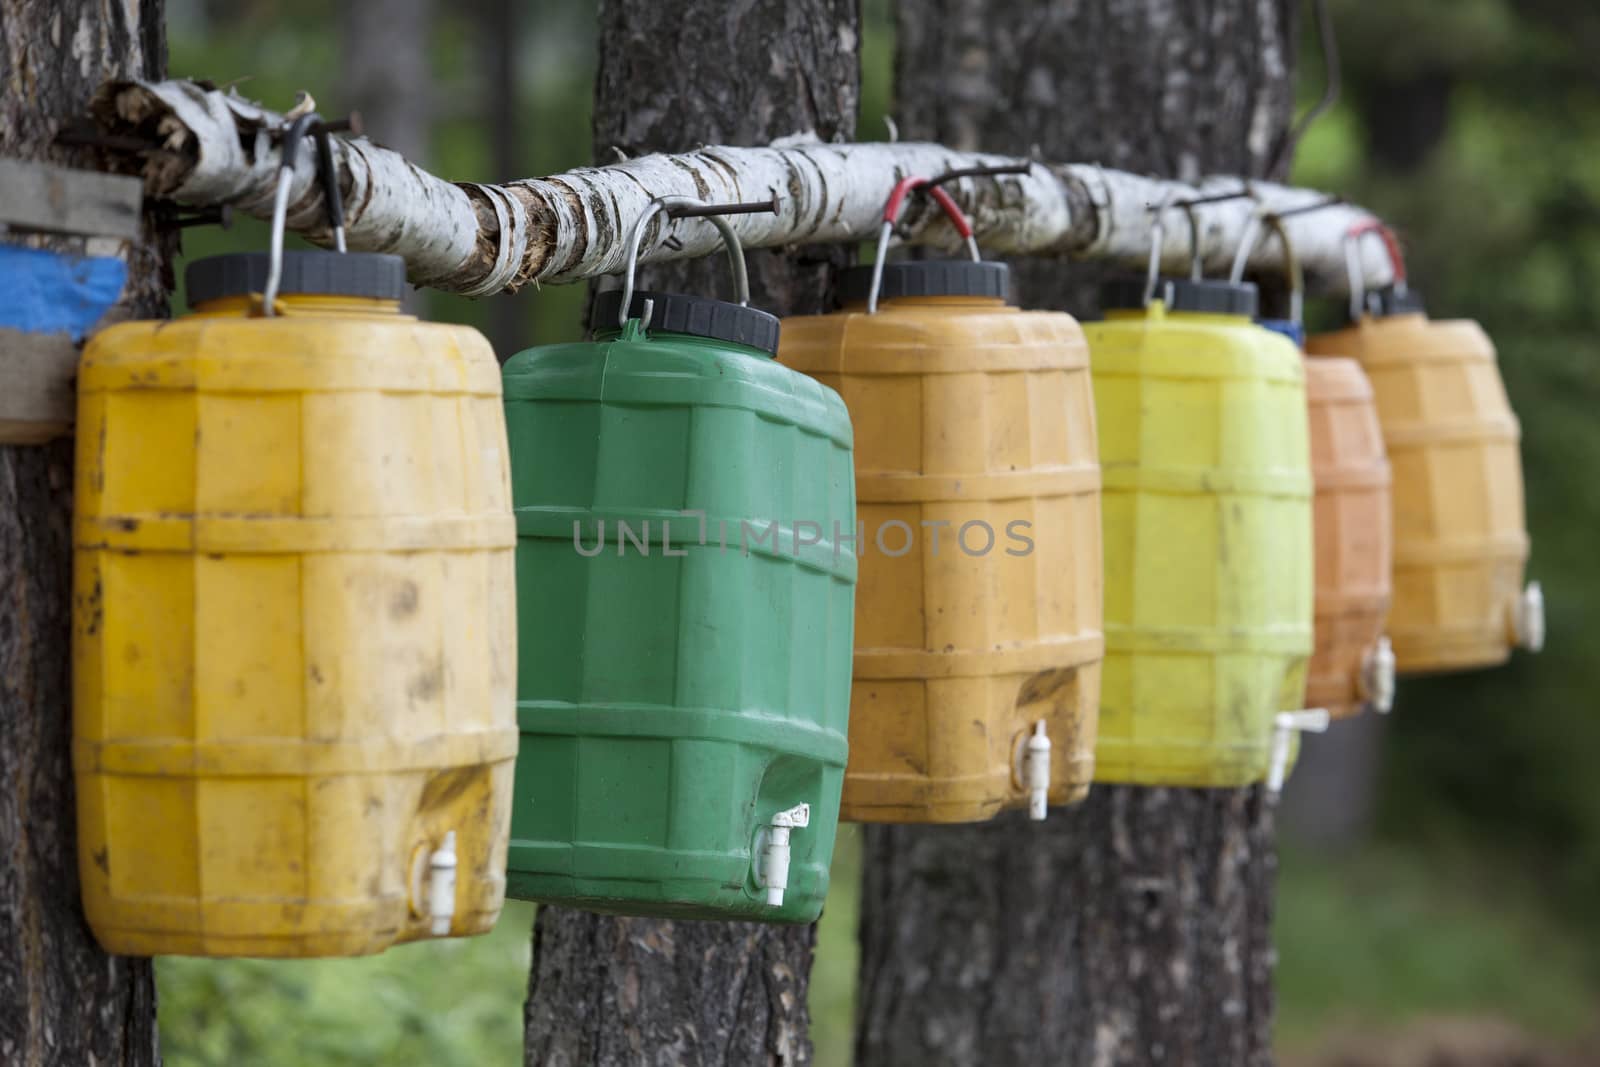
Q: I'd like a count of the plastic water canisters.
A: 6